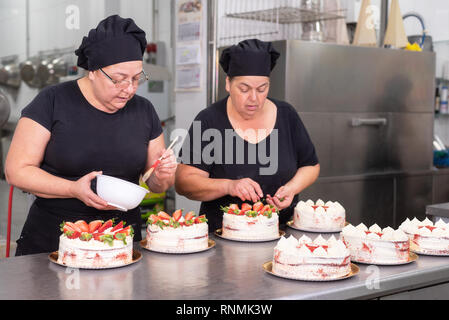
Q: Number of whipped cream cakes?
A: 4